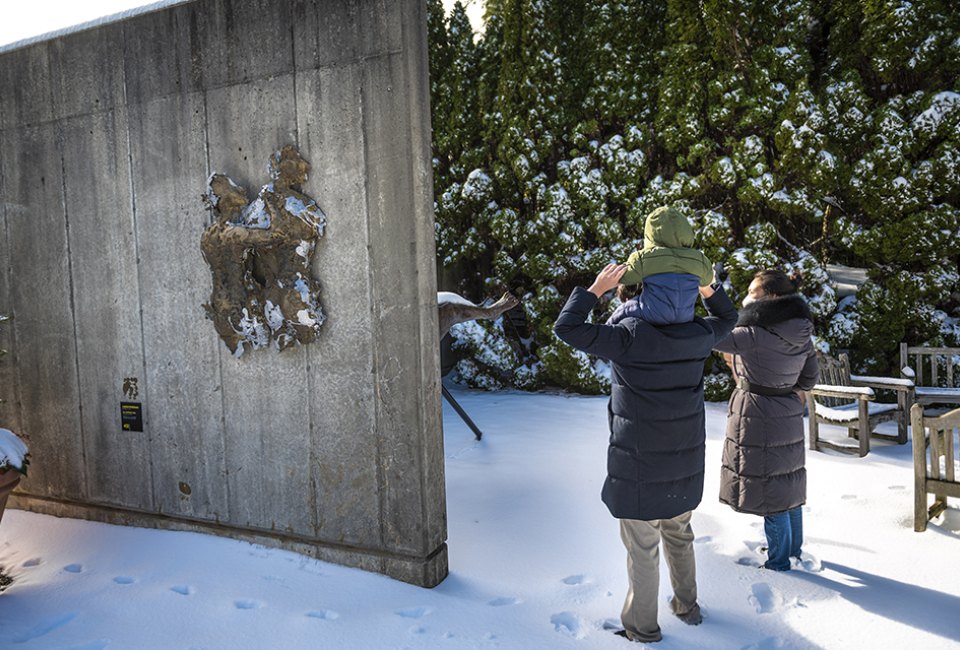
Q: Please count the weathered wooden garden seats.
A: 3